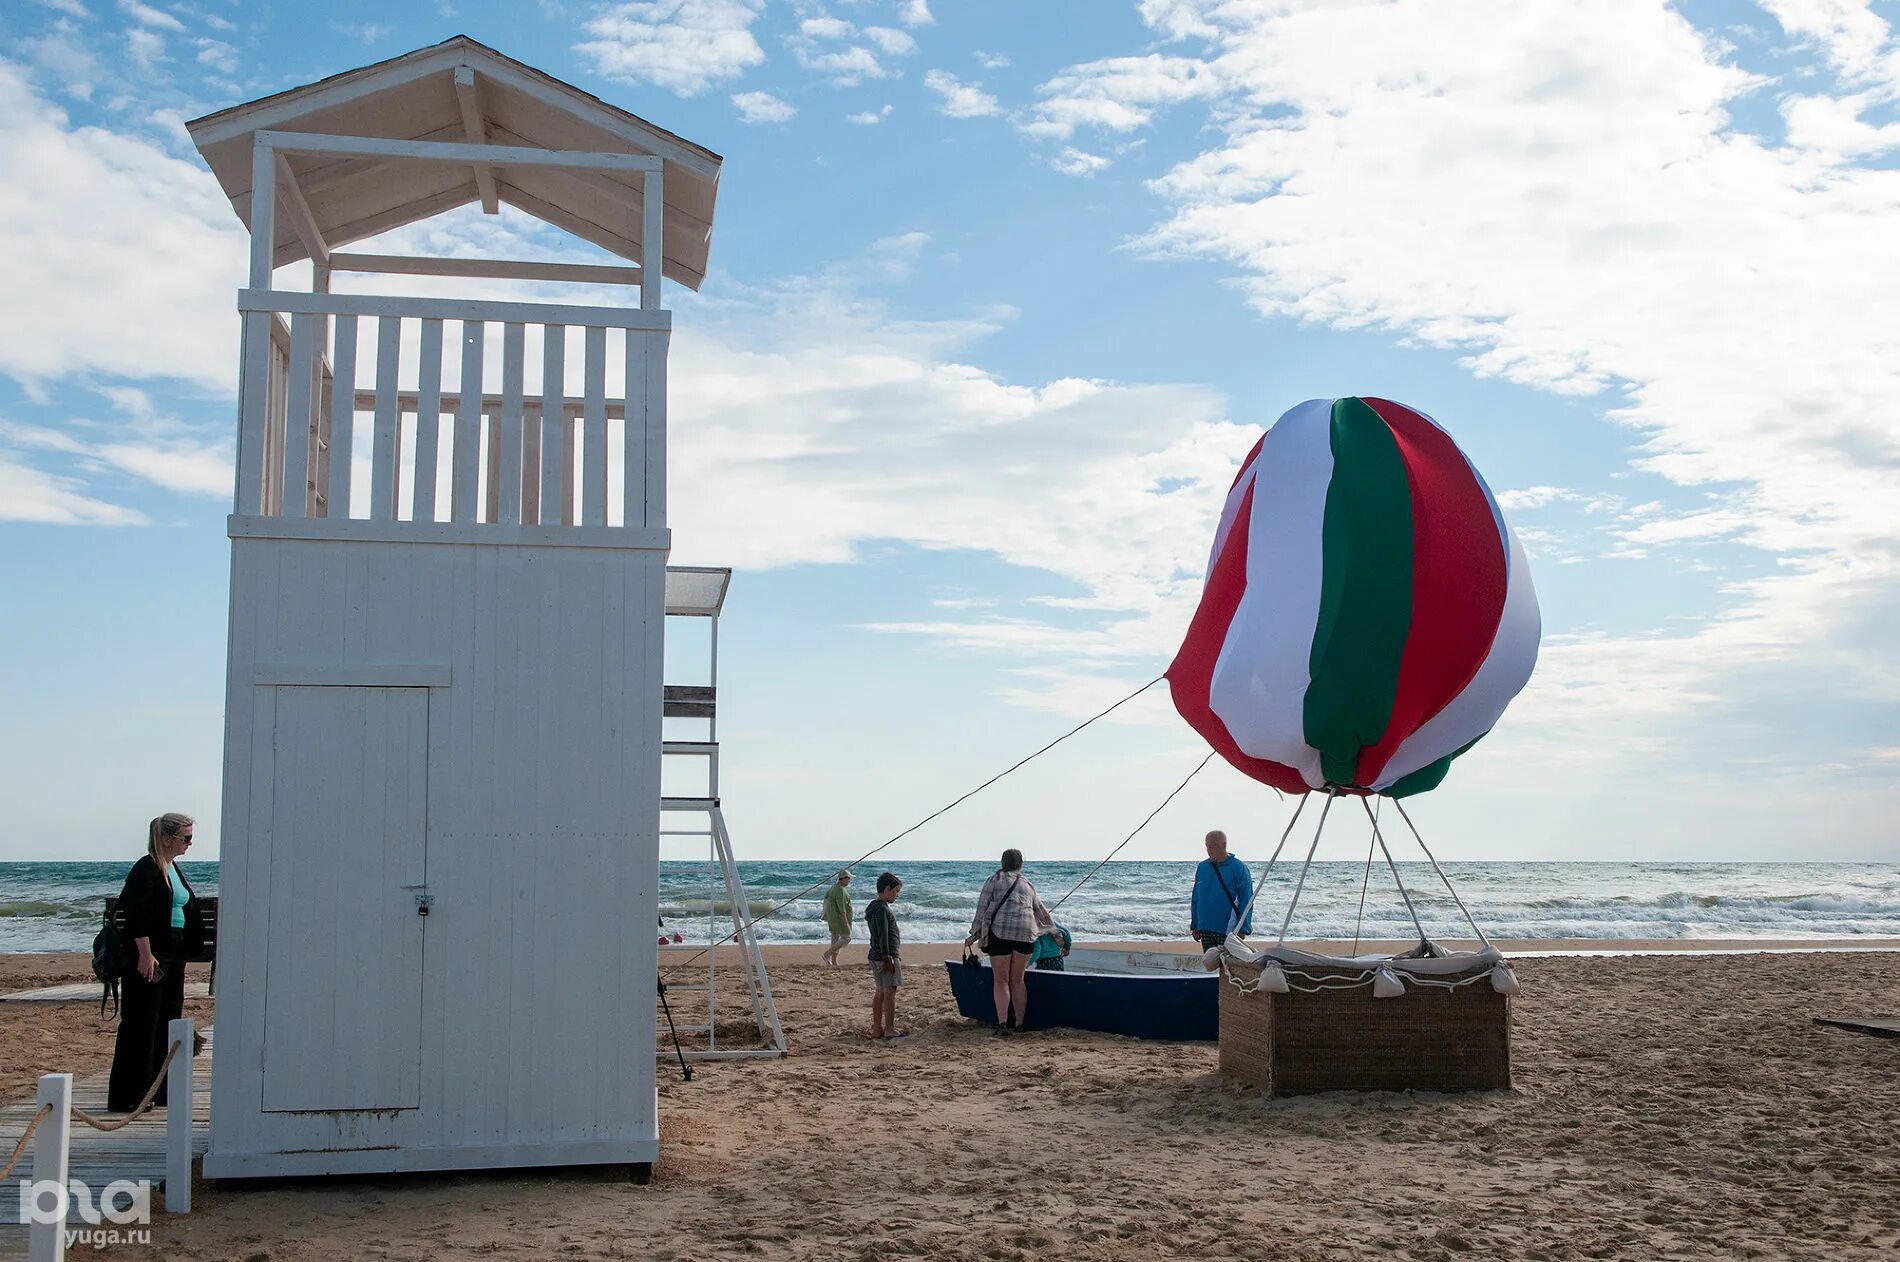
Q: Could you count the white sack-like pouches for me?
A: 4